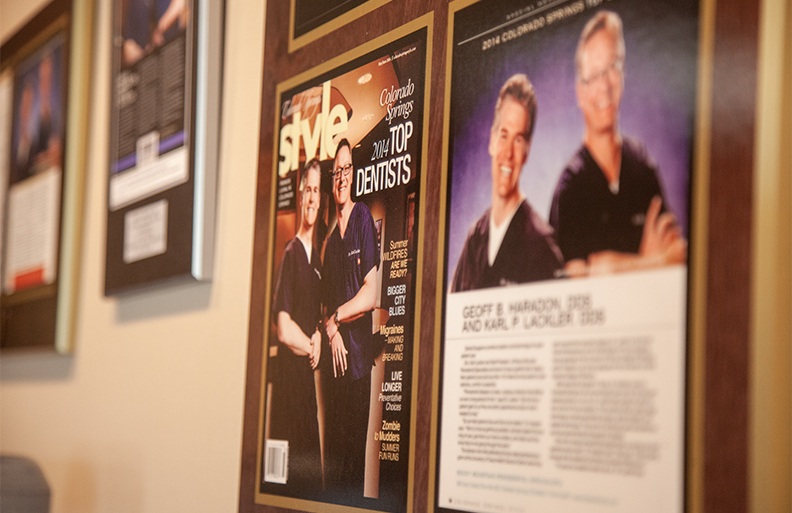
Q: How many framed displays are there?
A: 3